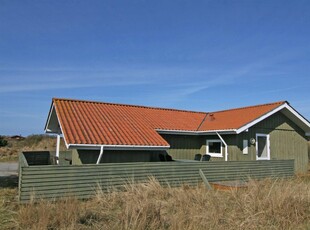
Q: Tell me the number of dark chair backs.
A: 4